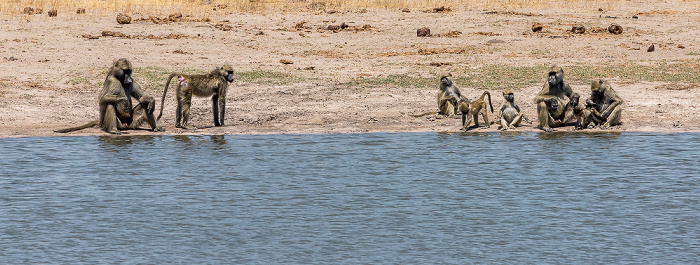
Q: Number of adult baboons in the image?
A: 5